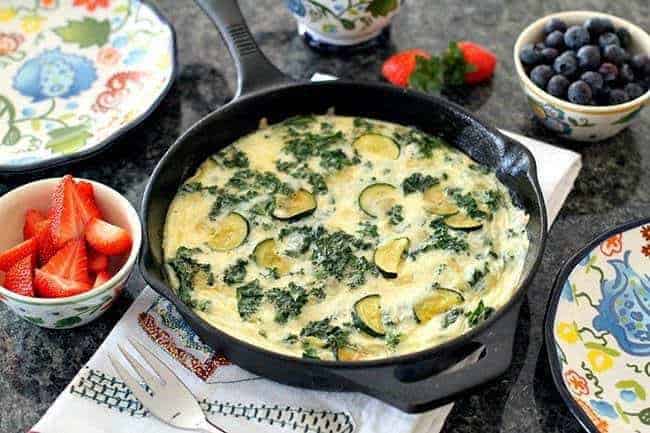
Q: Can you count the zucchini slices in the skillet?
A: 10